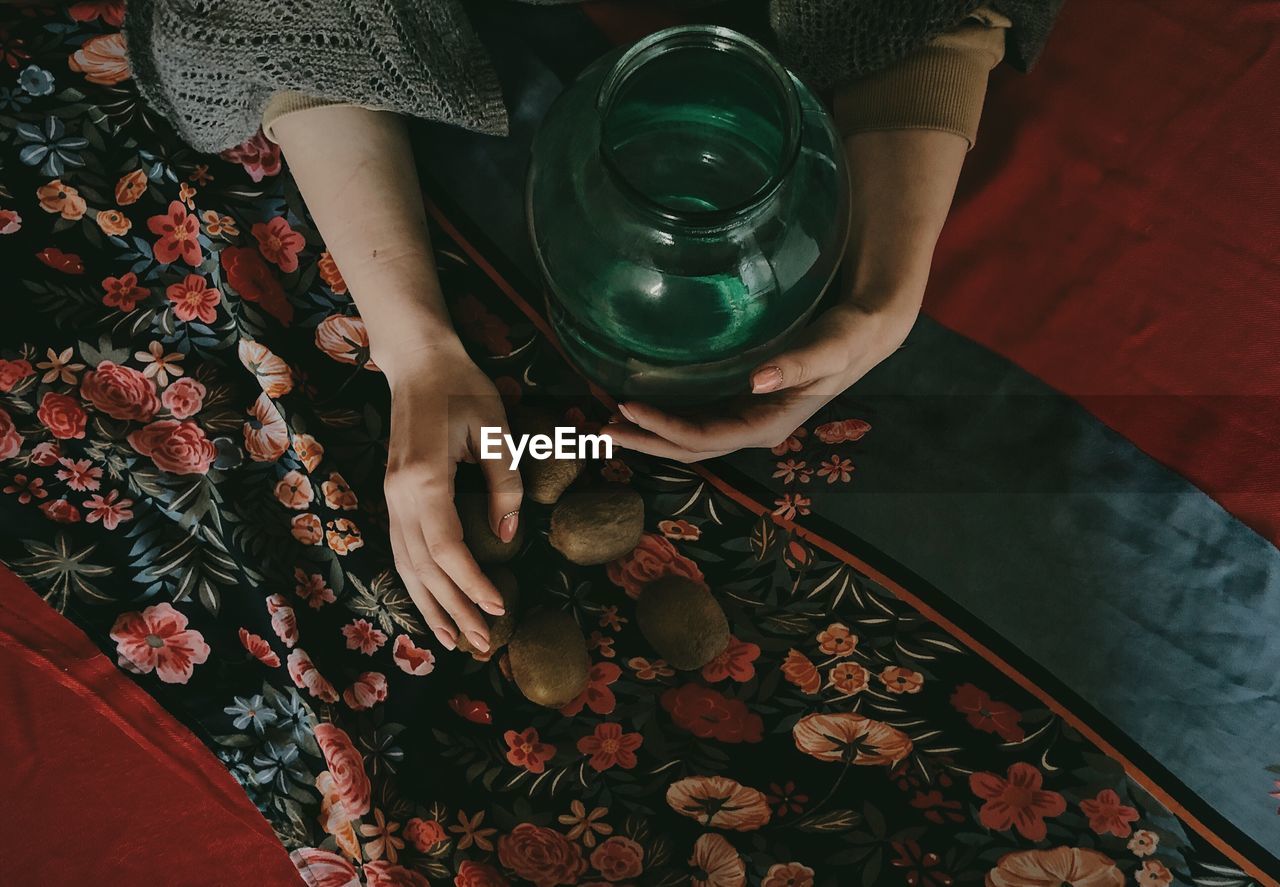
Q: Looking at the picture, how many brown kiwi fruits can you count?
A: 6